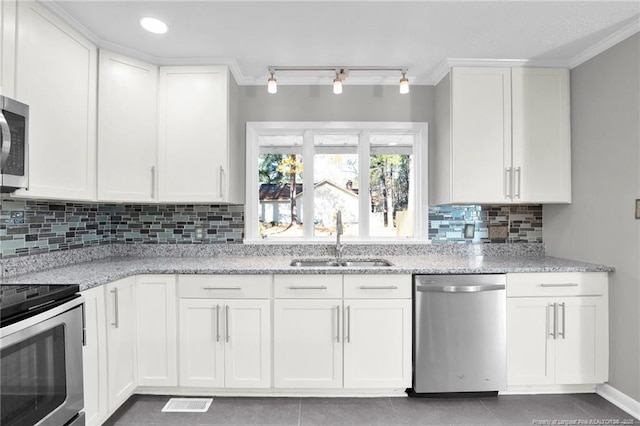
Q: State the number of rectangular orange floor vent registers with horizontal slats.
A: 0